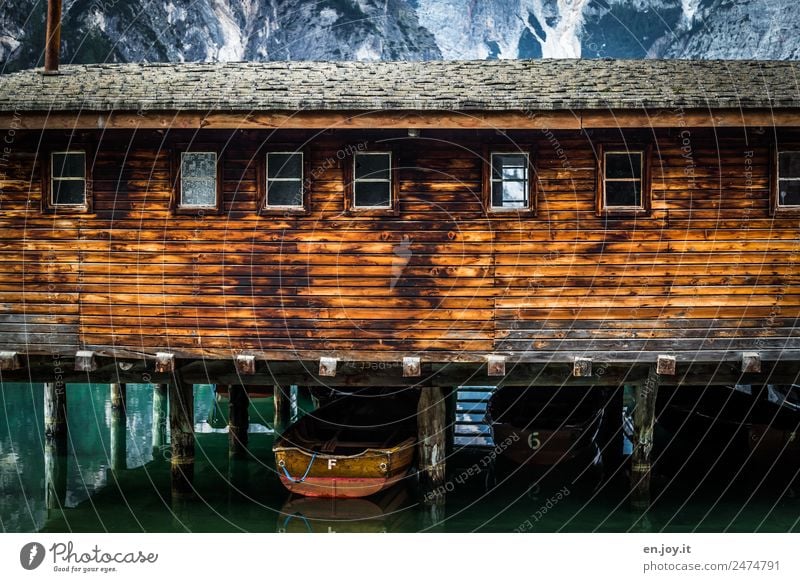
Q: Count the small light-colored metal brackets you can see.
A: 10